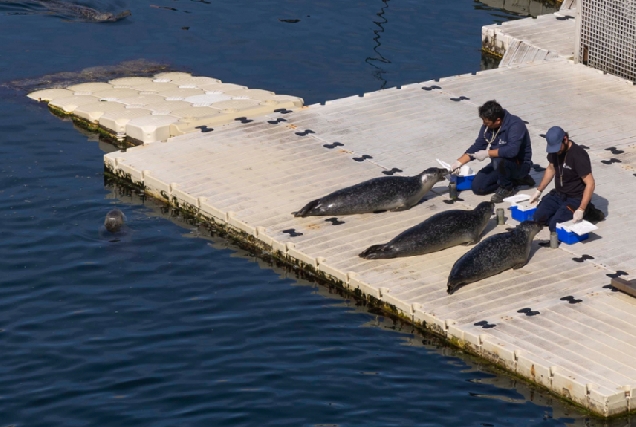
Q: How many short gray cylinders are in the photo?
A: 3